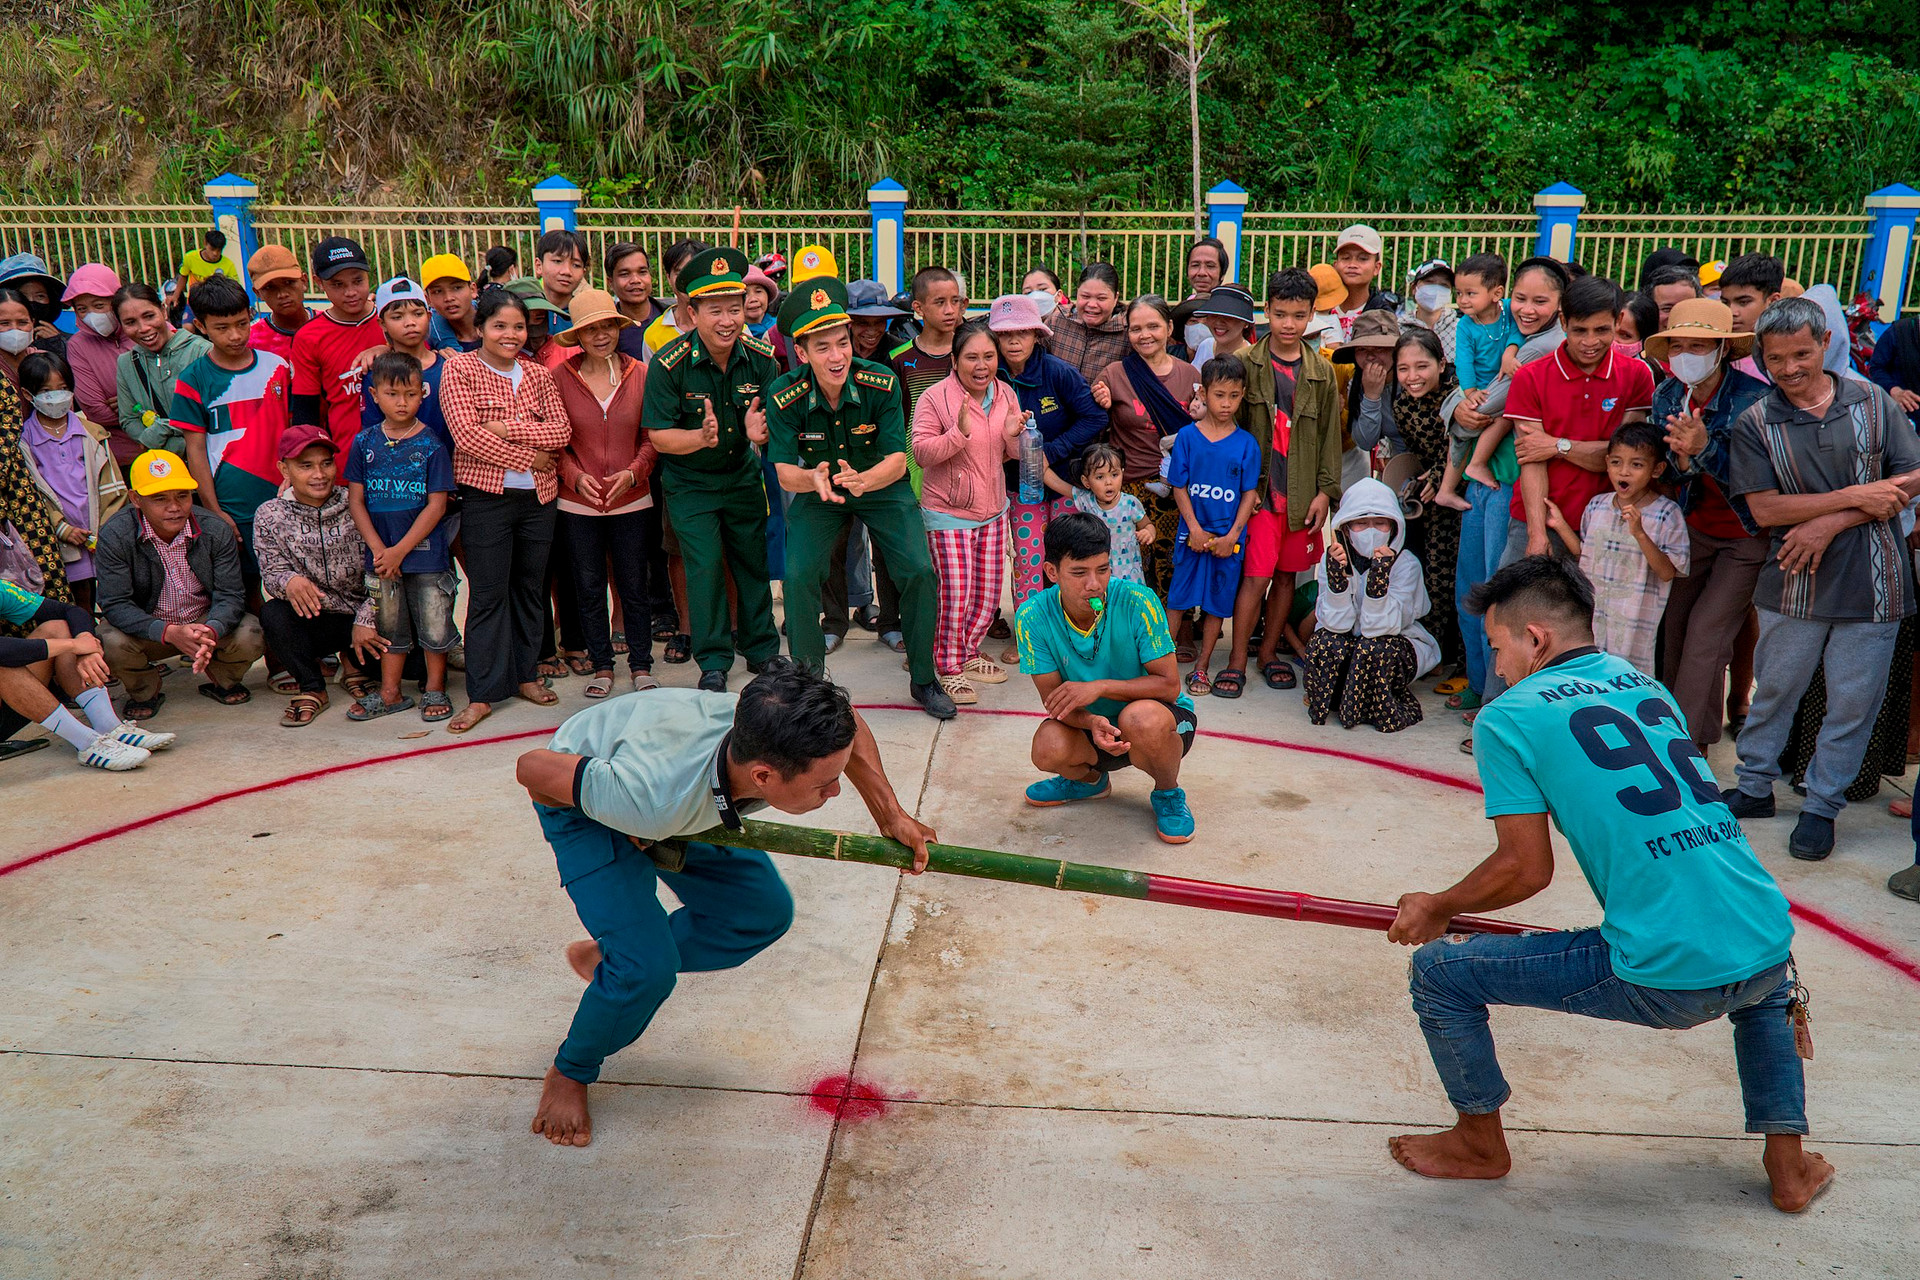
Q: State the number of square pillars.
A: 6